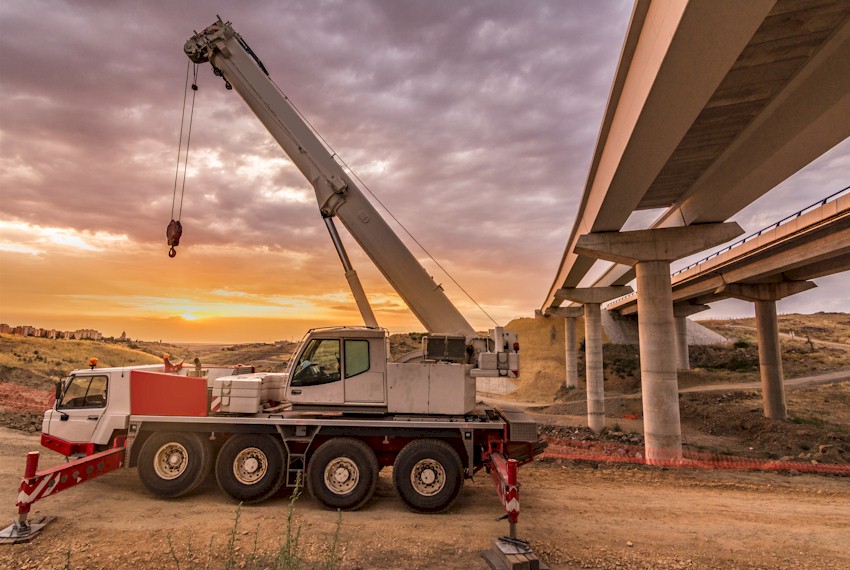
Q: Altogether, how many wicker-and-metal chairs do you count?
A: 0